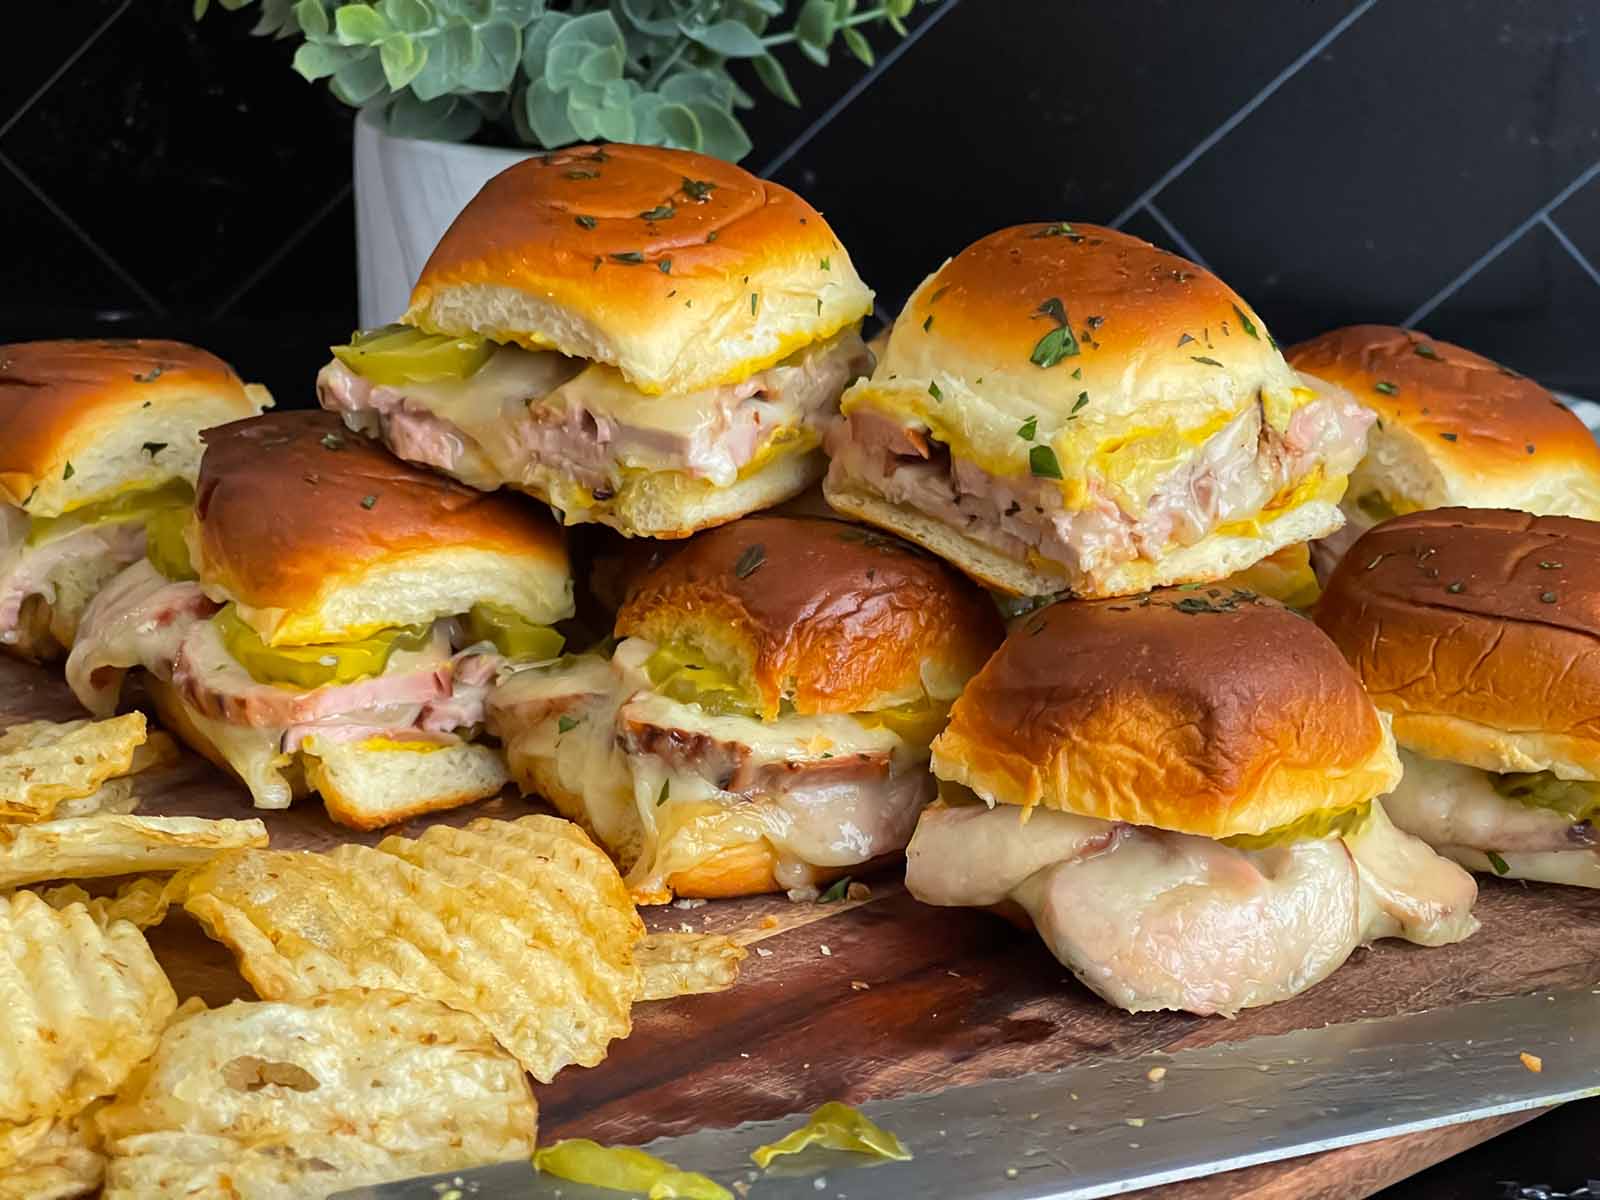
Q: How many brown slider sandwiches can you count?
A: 8